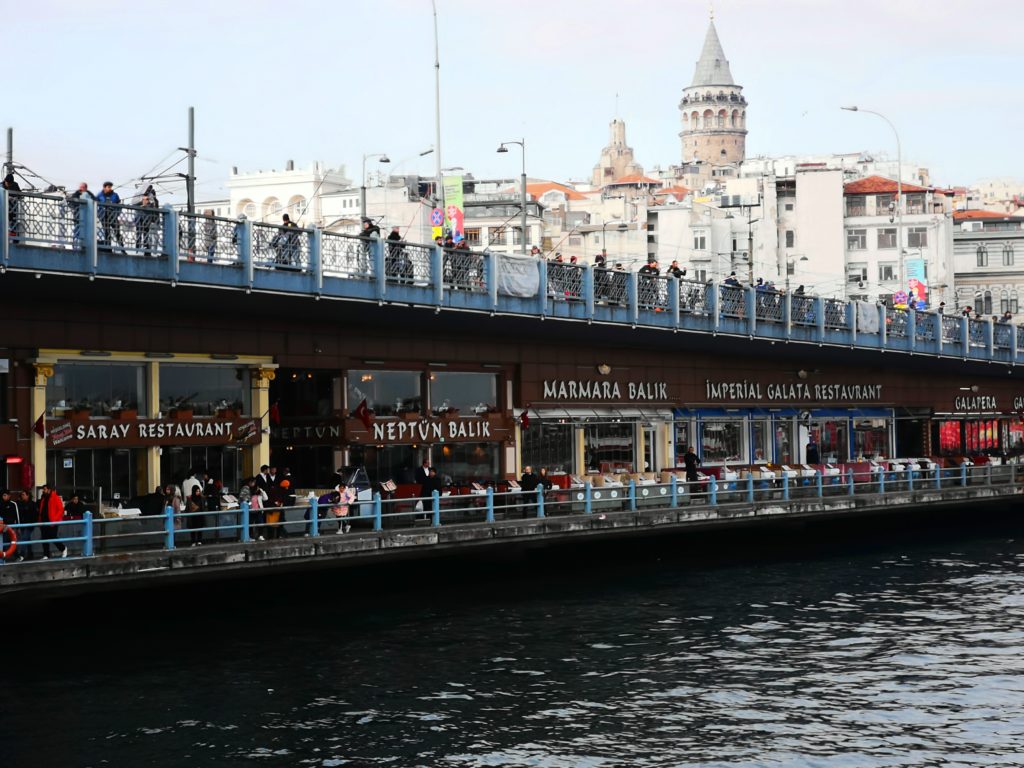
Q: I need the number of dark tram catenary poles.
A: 2